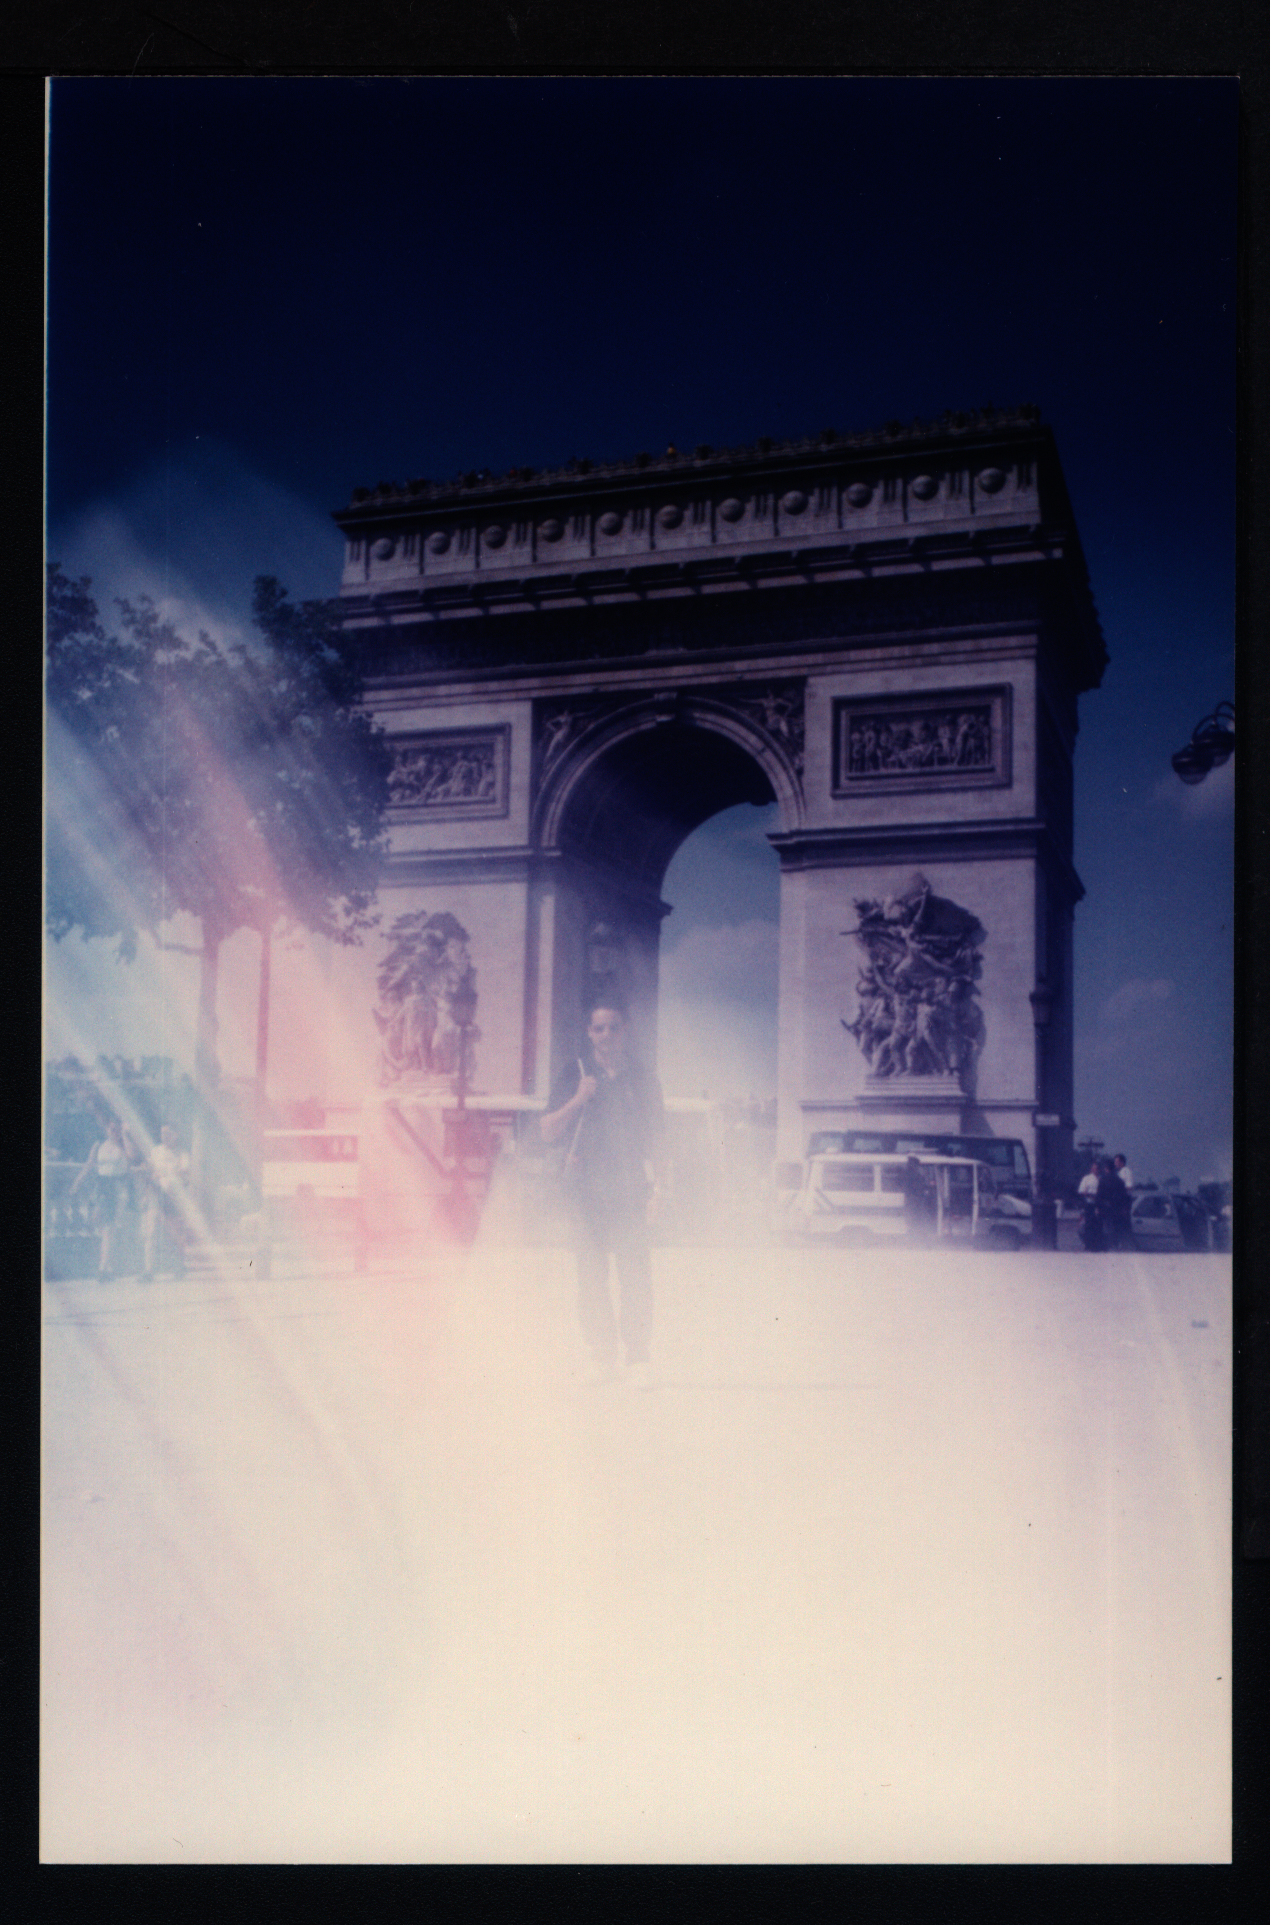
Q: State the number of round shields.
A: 11